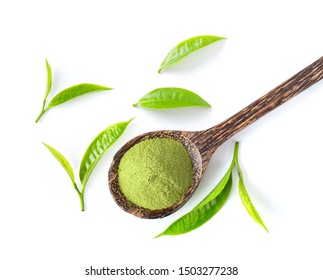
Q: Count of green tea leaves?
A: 8